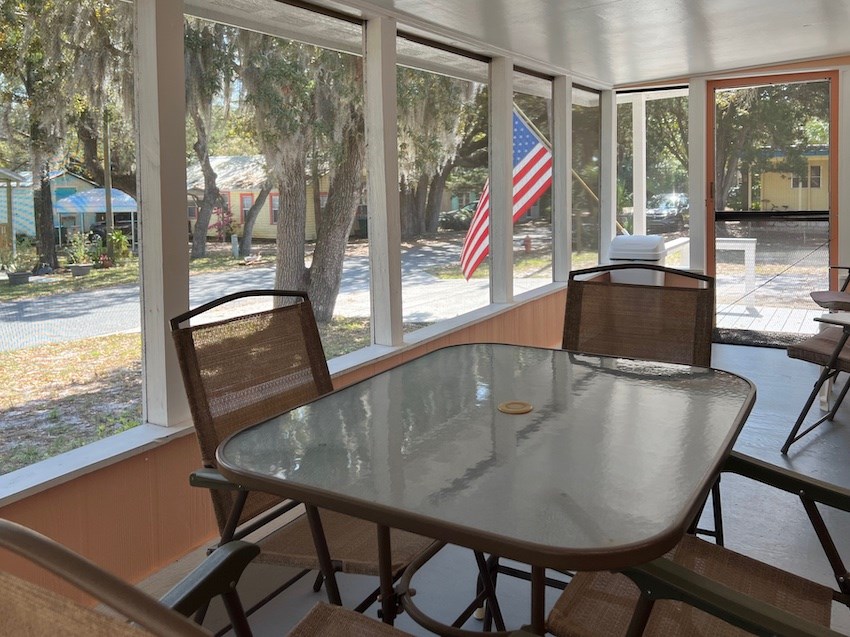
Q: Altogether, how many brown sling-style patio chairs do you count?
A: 4